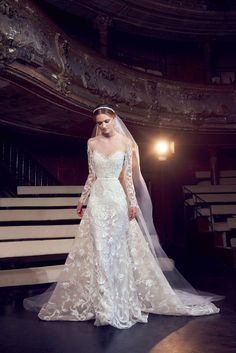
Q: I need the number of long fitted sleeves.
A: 2